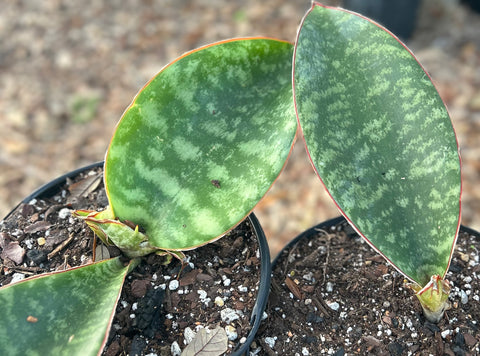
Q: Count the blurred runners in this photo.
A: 0